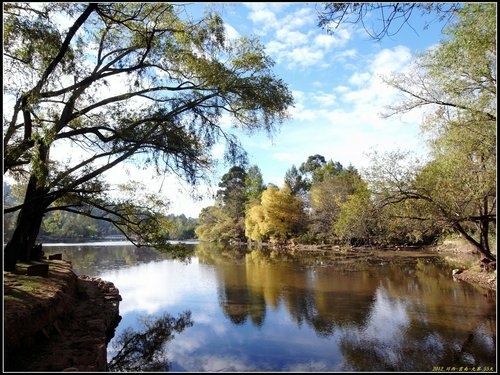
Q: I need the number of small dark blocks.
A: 2